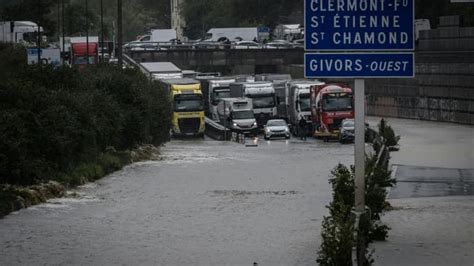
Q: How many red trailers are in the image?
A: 2